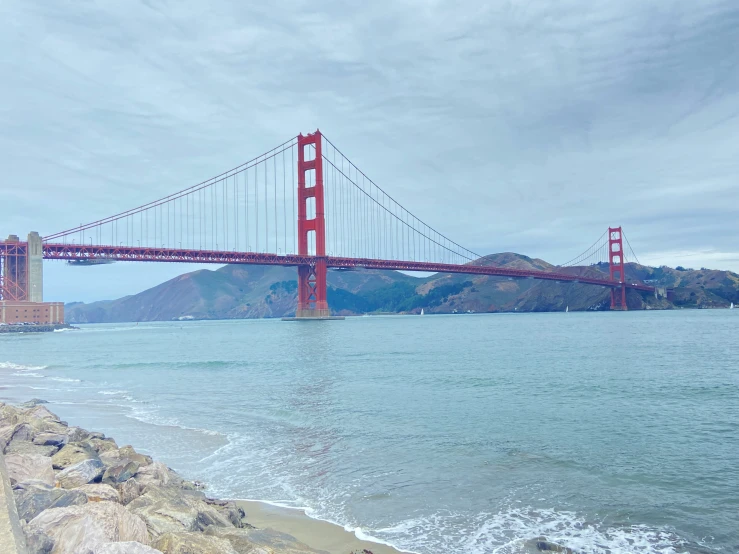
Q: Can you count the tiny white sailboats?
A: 3